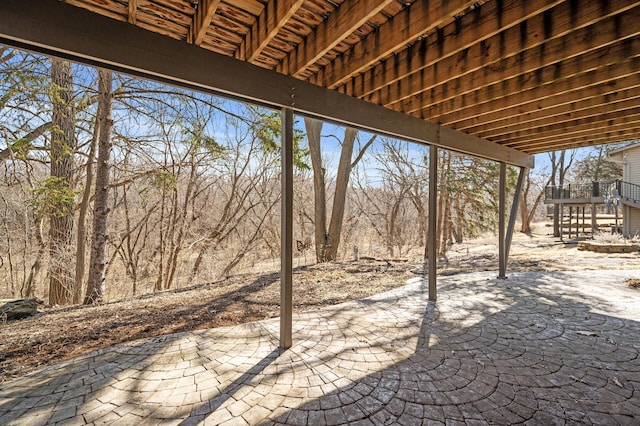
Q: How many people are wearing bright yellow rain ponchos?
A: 0